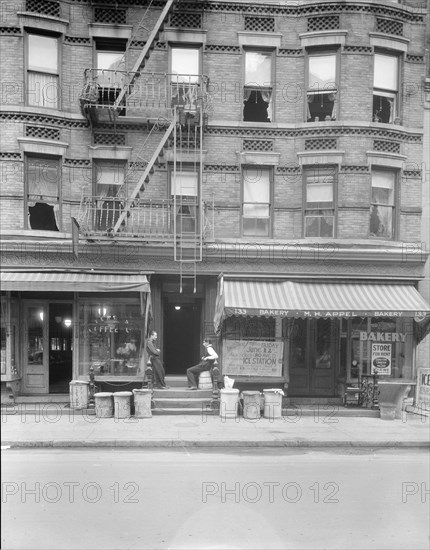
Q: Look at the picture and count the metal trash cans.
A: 7